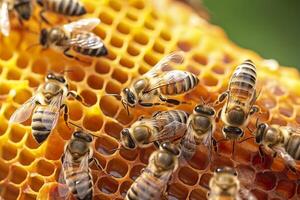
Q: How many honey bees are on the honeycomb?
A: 12